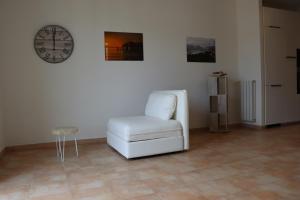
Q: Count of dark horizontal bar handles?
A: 3